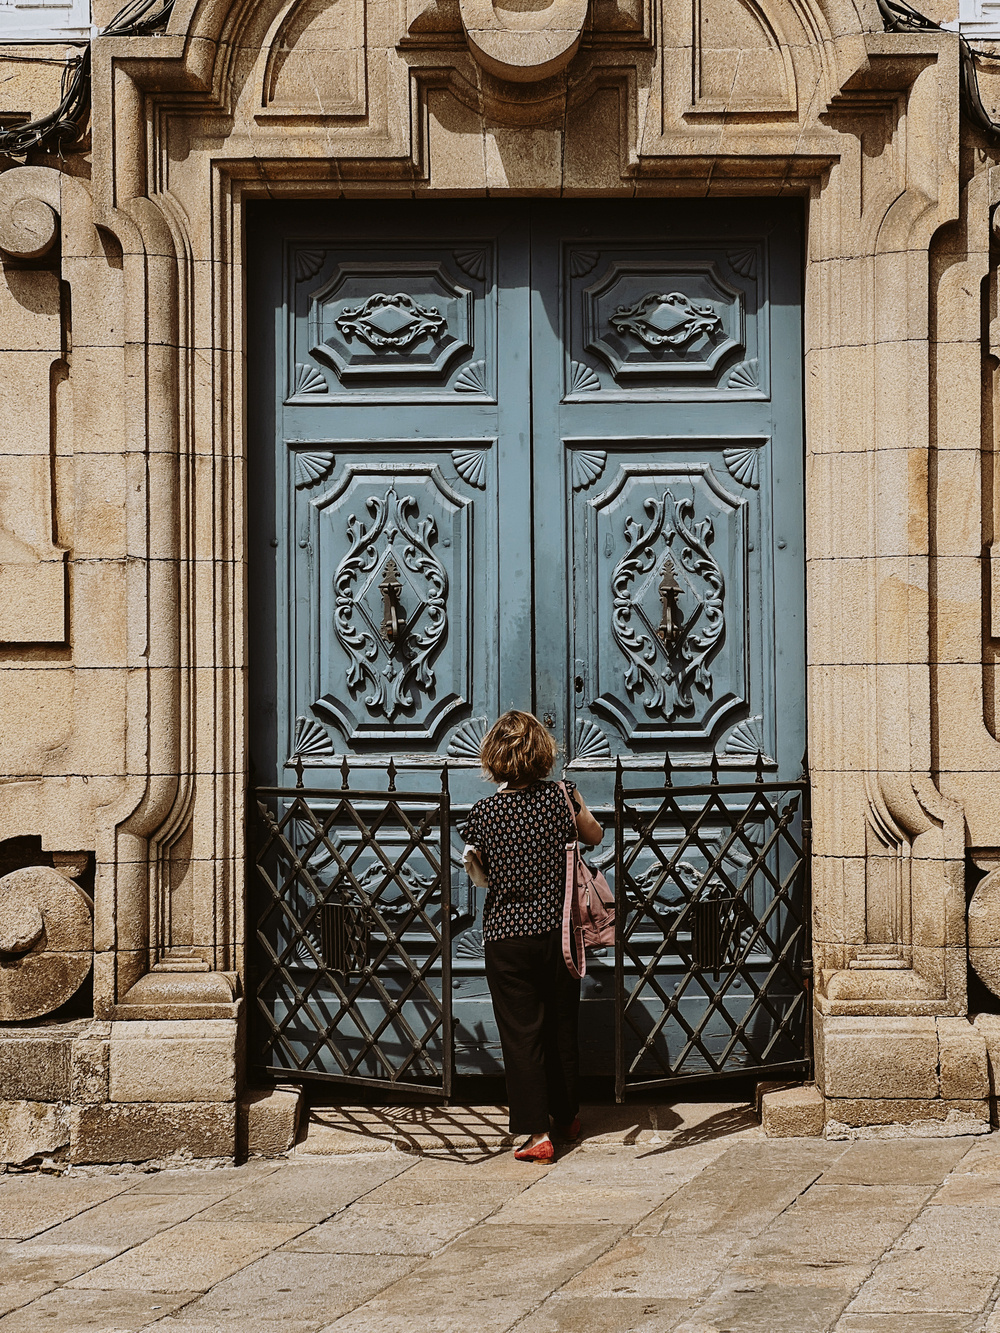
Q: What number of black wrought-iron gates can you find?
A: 2